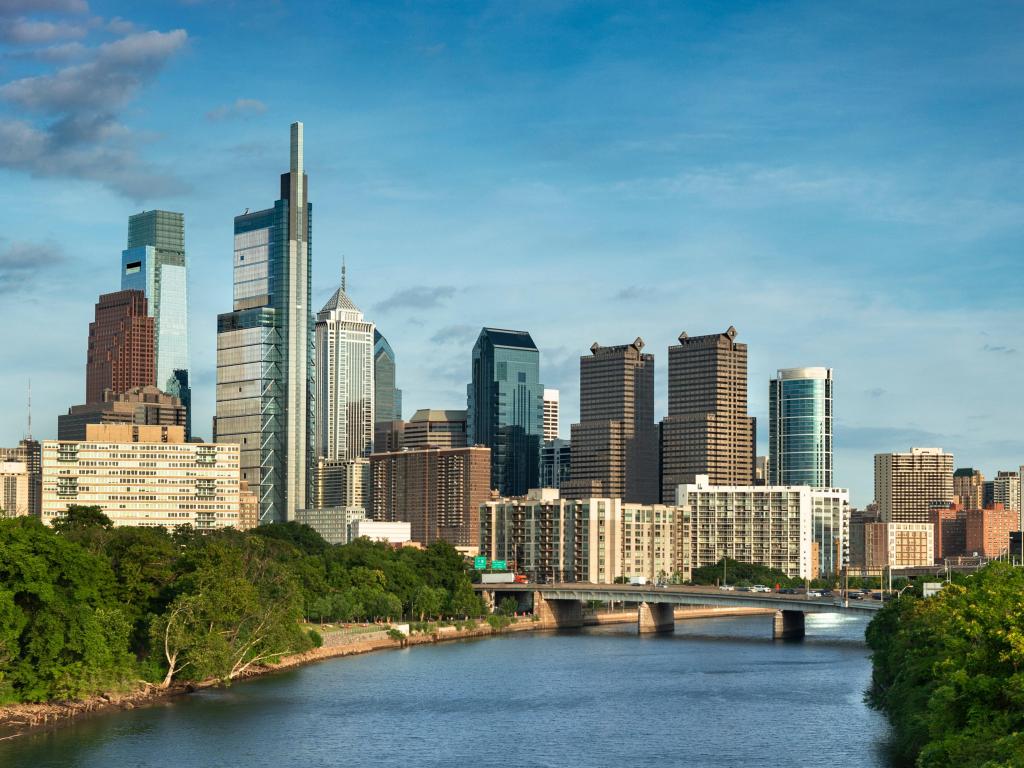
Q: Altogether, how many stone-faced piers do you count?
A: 3